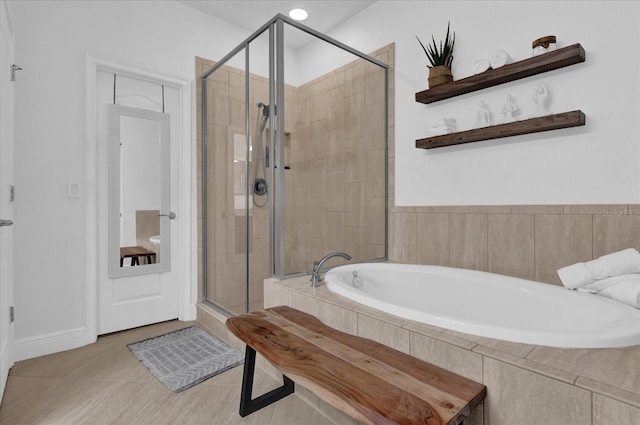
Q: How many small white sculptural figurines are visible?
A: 3